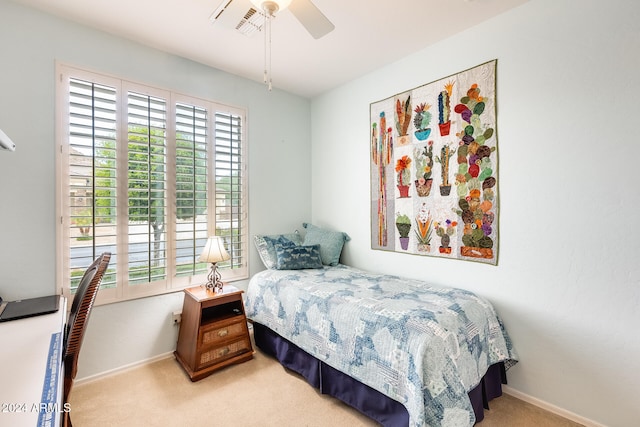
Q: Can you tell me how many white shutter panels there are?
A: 4